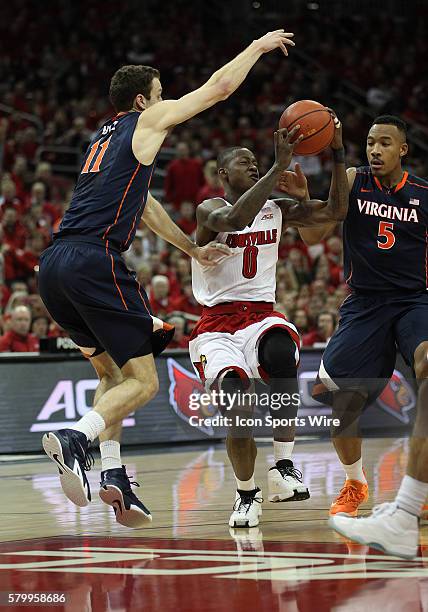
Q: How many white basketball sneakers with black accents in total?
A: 2